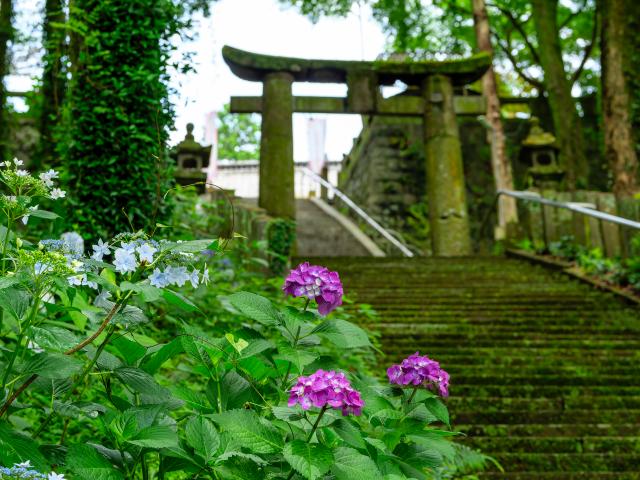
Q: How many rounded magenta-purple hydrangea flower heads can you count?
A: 3